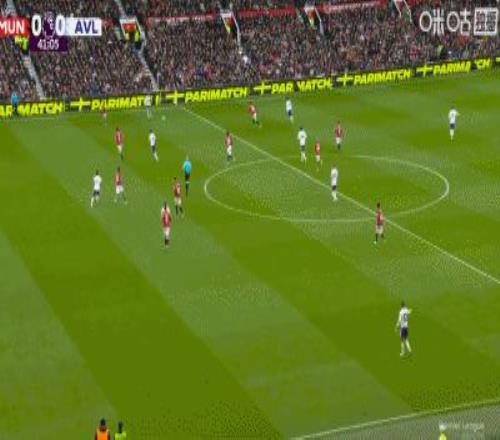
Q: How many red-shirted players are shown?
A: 10